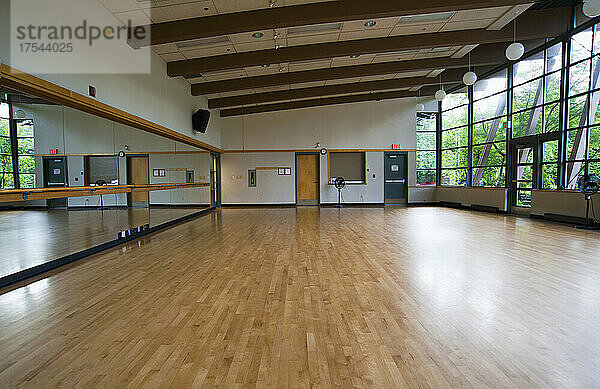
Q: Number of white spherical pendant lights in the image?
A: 5